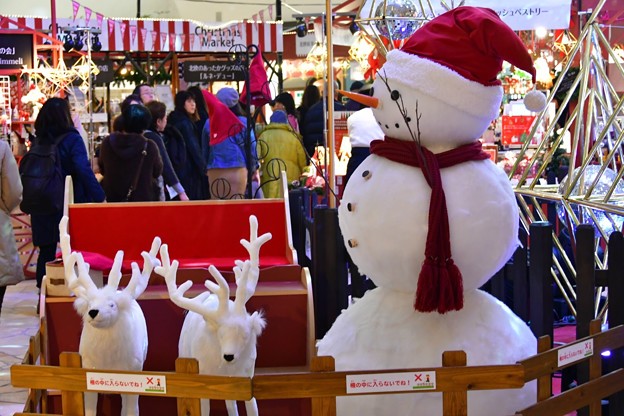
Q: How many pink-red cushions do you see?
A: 1